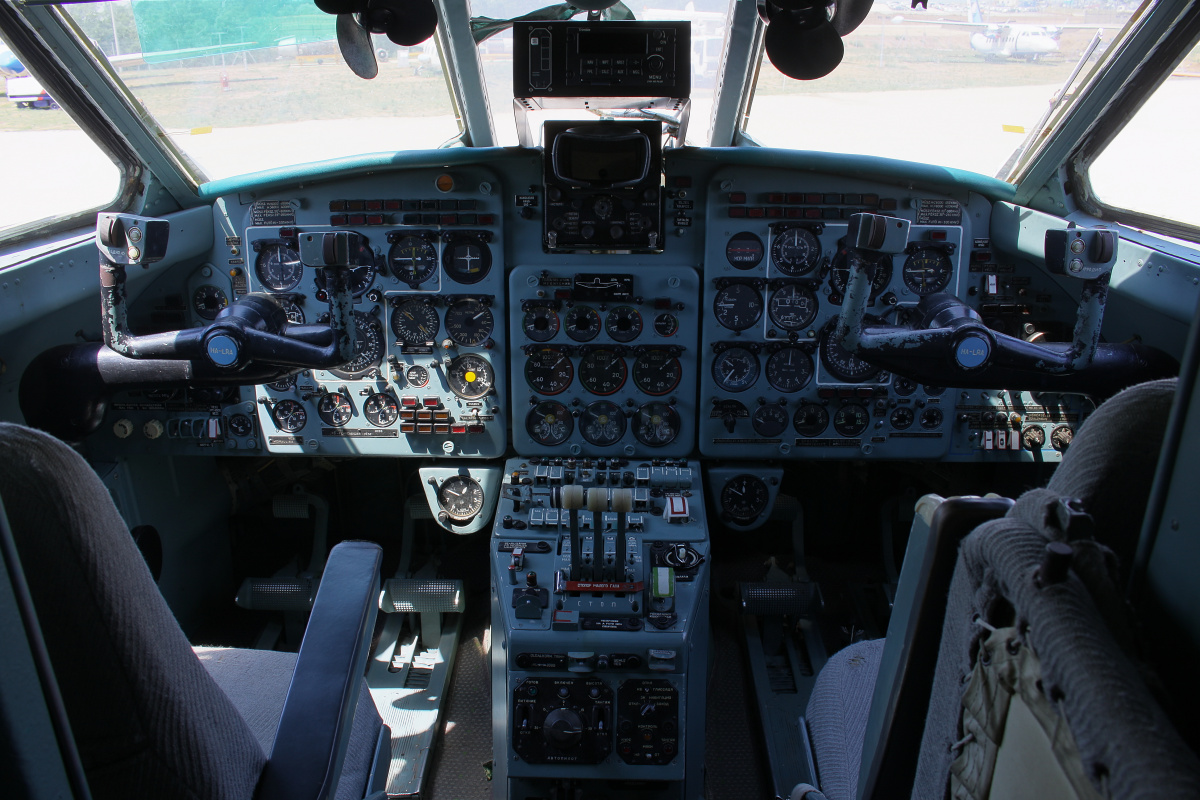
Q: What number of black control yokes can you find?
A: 2